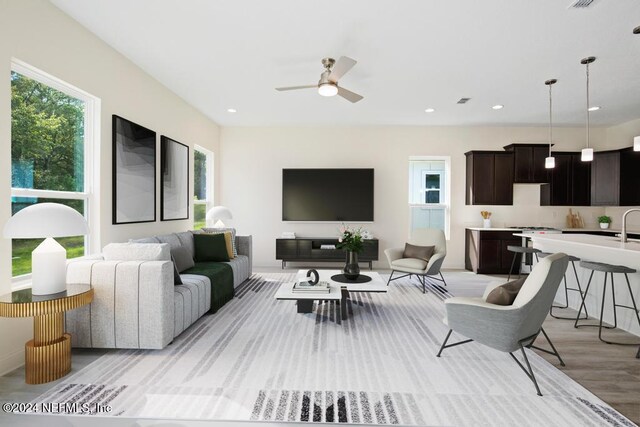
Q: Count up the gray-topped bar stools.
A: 3